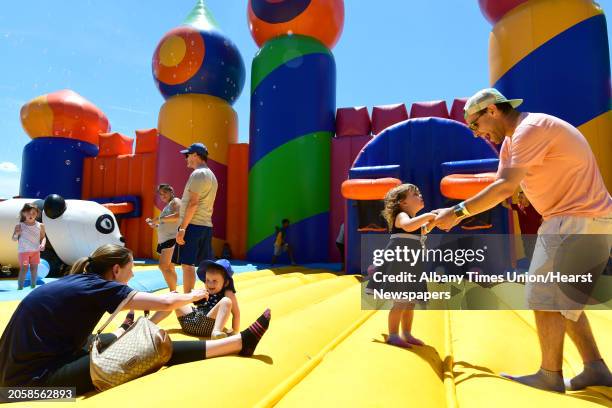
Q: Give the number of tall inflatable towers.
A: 4